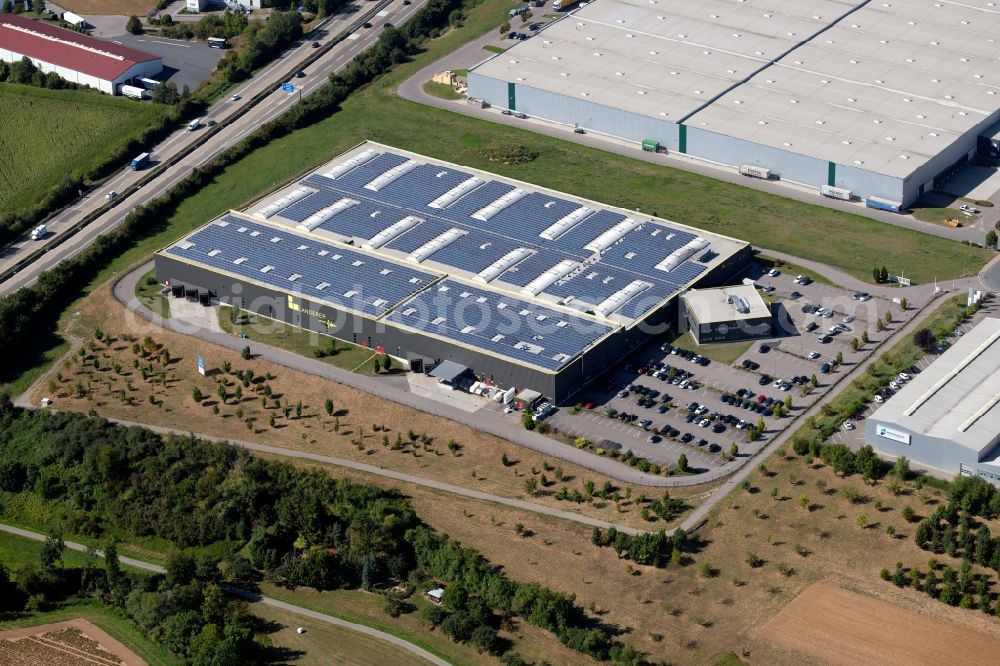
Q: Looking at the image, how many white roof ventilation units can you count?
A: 14